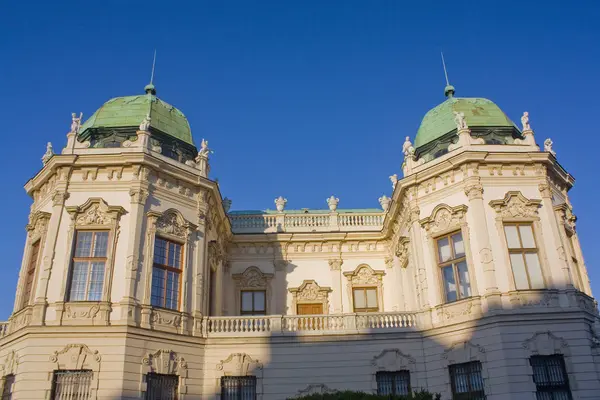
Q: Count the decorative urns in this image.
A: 4